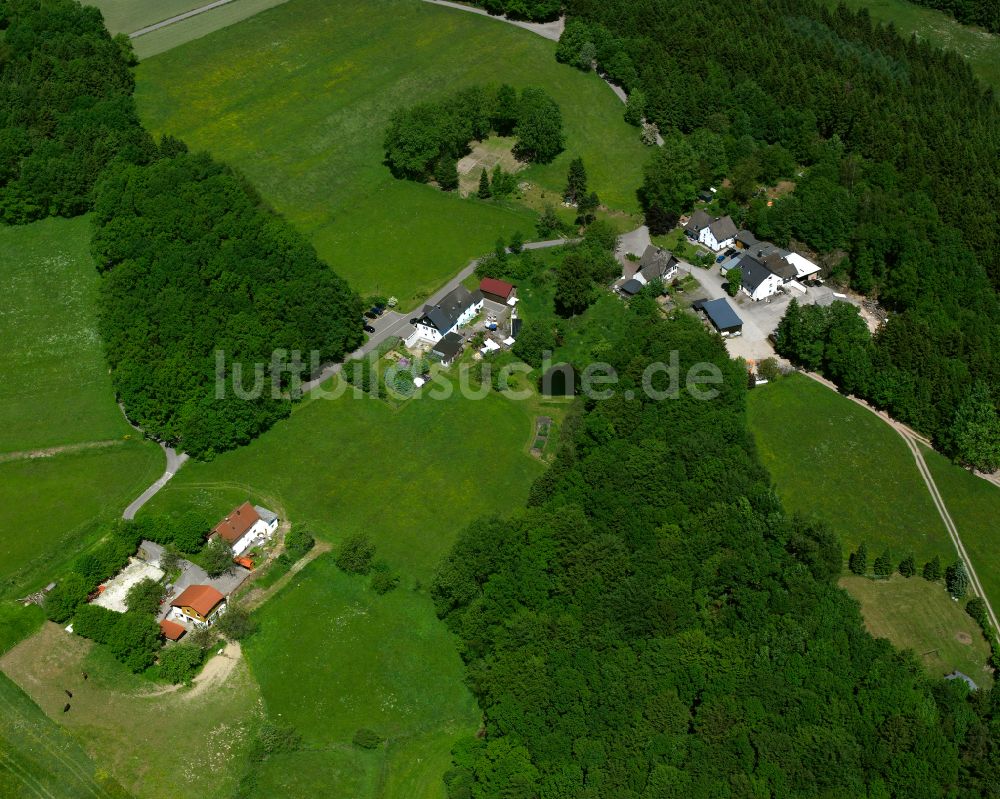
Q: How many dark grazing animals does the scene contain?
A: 3